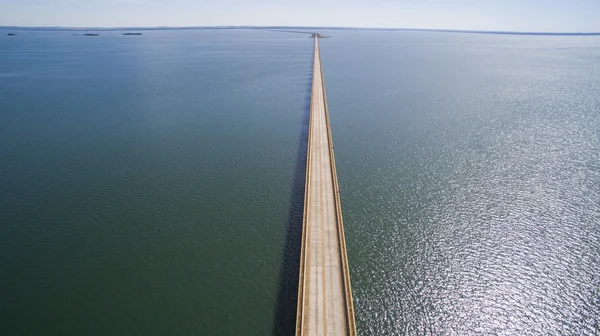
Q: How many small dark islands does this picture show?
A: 3